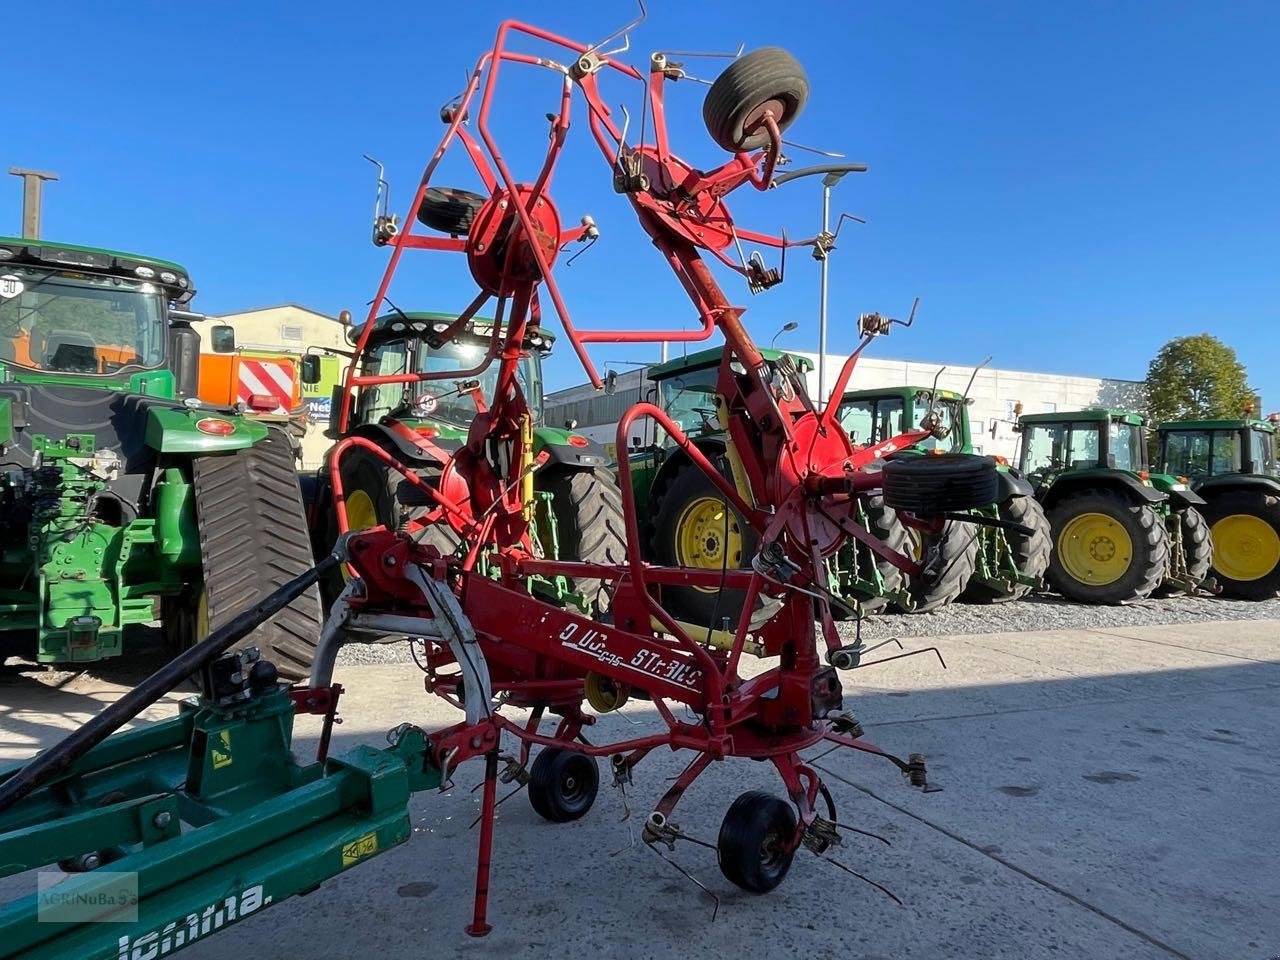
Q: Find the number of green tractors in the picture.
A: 6